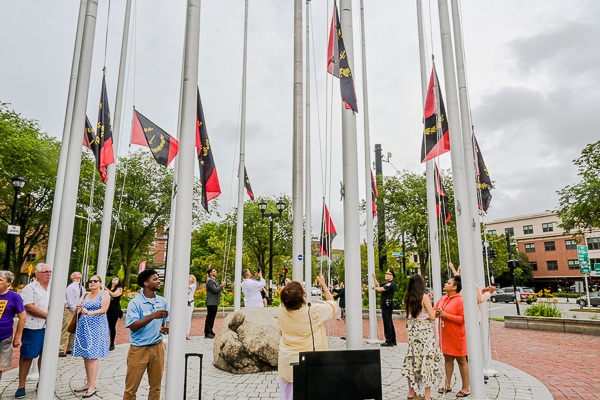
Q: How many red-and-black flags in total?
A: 11